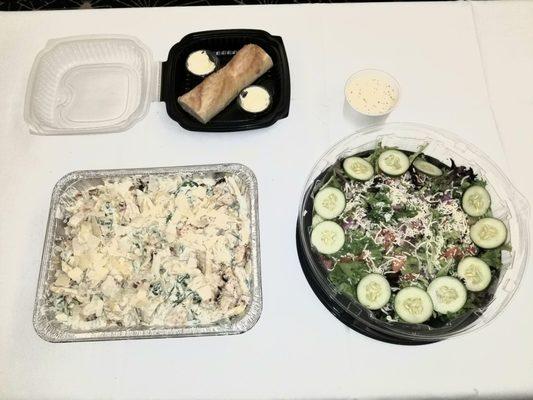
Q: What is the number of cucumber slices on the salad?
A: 11